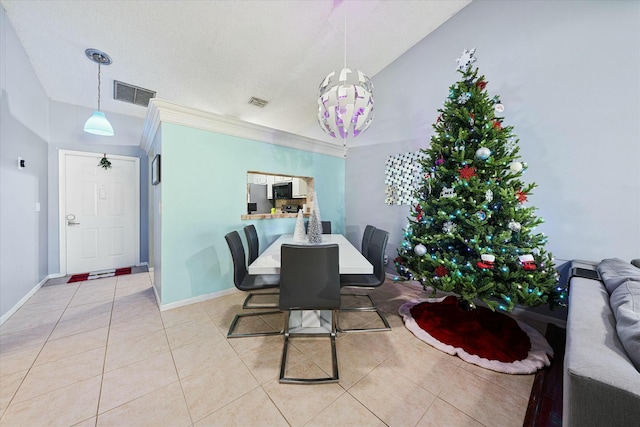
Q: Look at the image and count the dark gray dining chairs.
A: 6